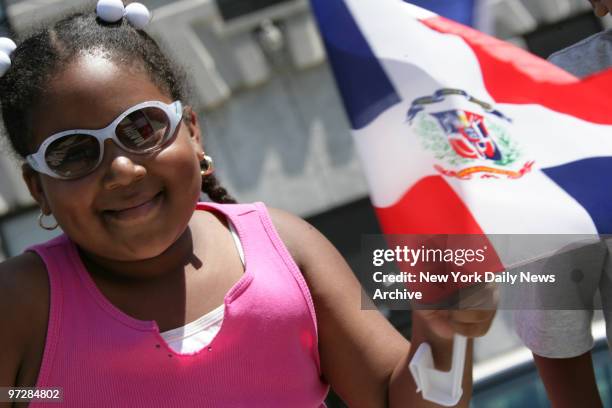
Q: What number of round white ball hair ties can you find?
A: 4